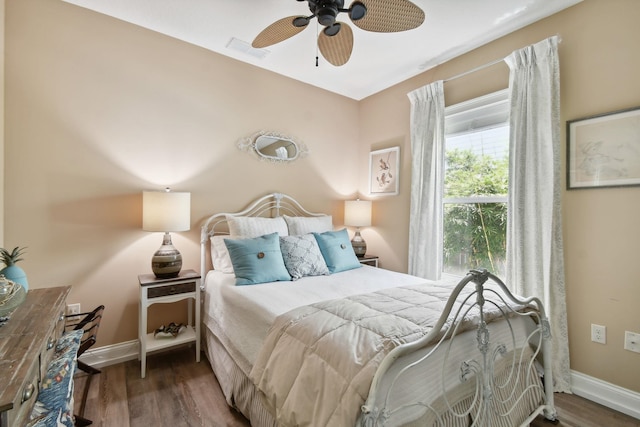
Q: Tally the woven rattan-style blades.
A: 3